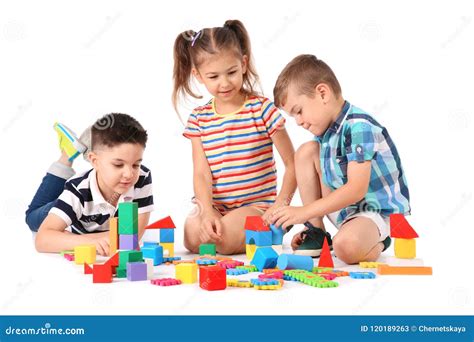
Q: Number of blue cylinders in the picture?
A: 2